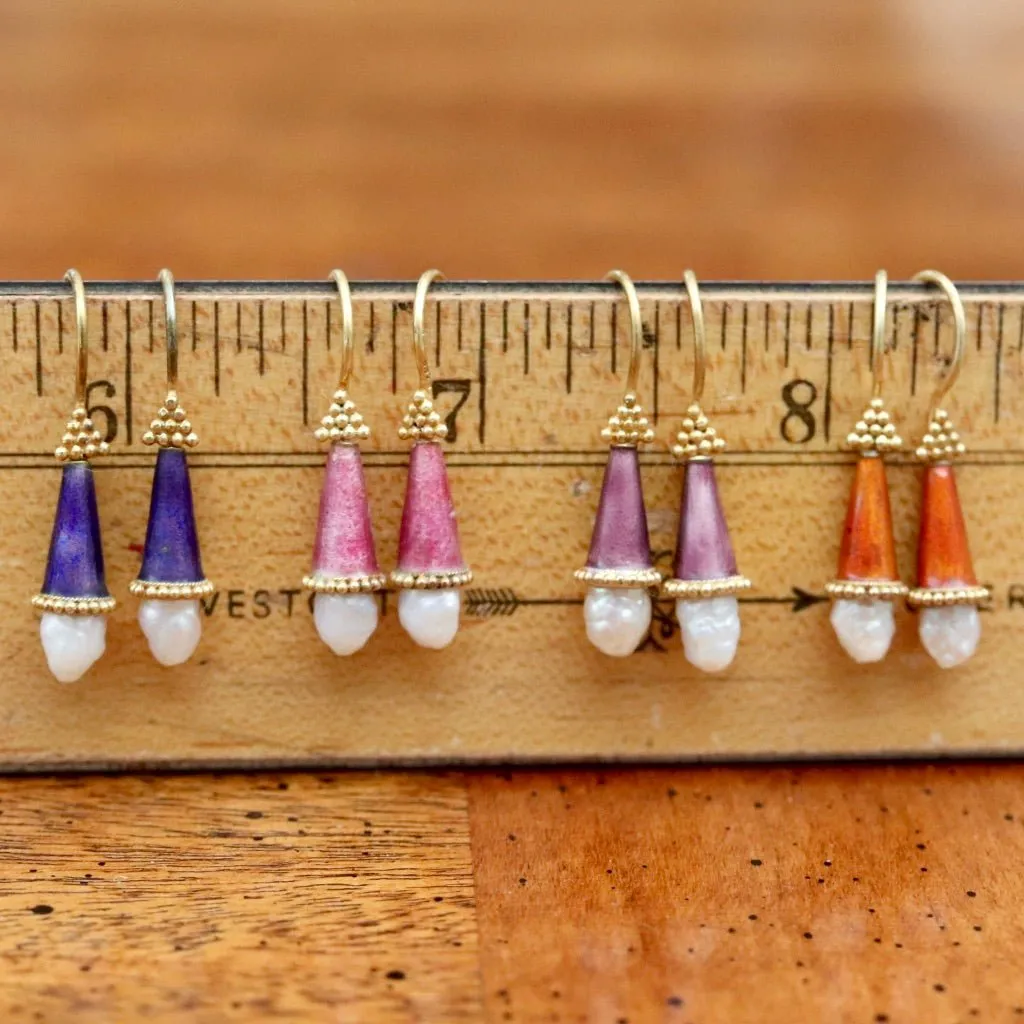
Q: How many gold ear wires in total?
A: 8